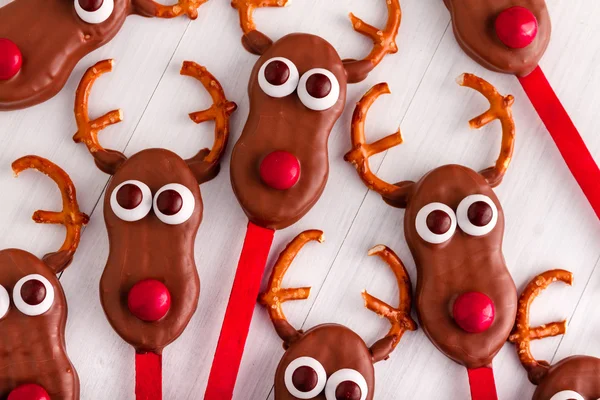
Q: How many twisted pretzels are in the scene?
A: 11